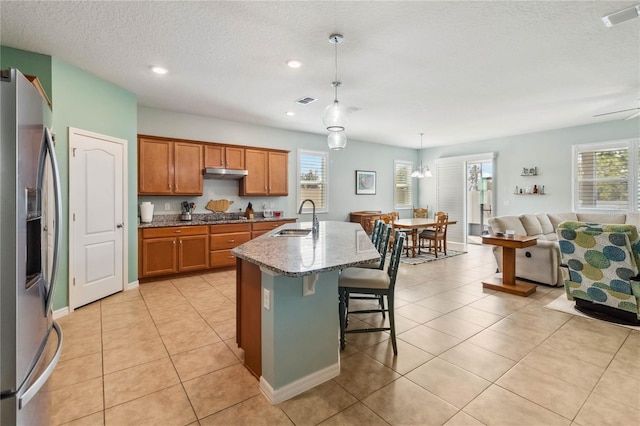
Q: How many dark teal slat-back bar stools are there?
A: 3